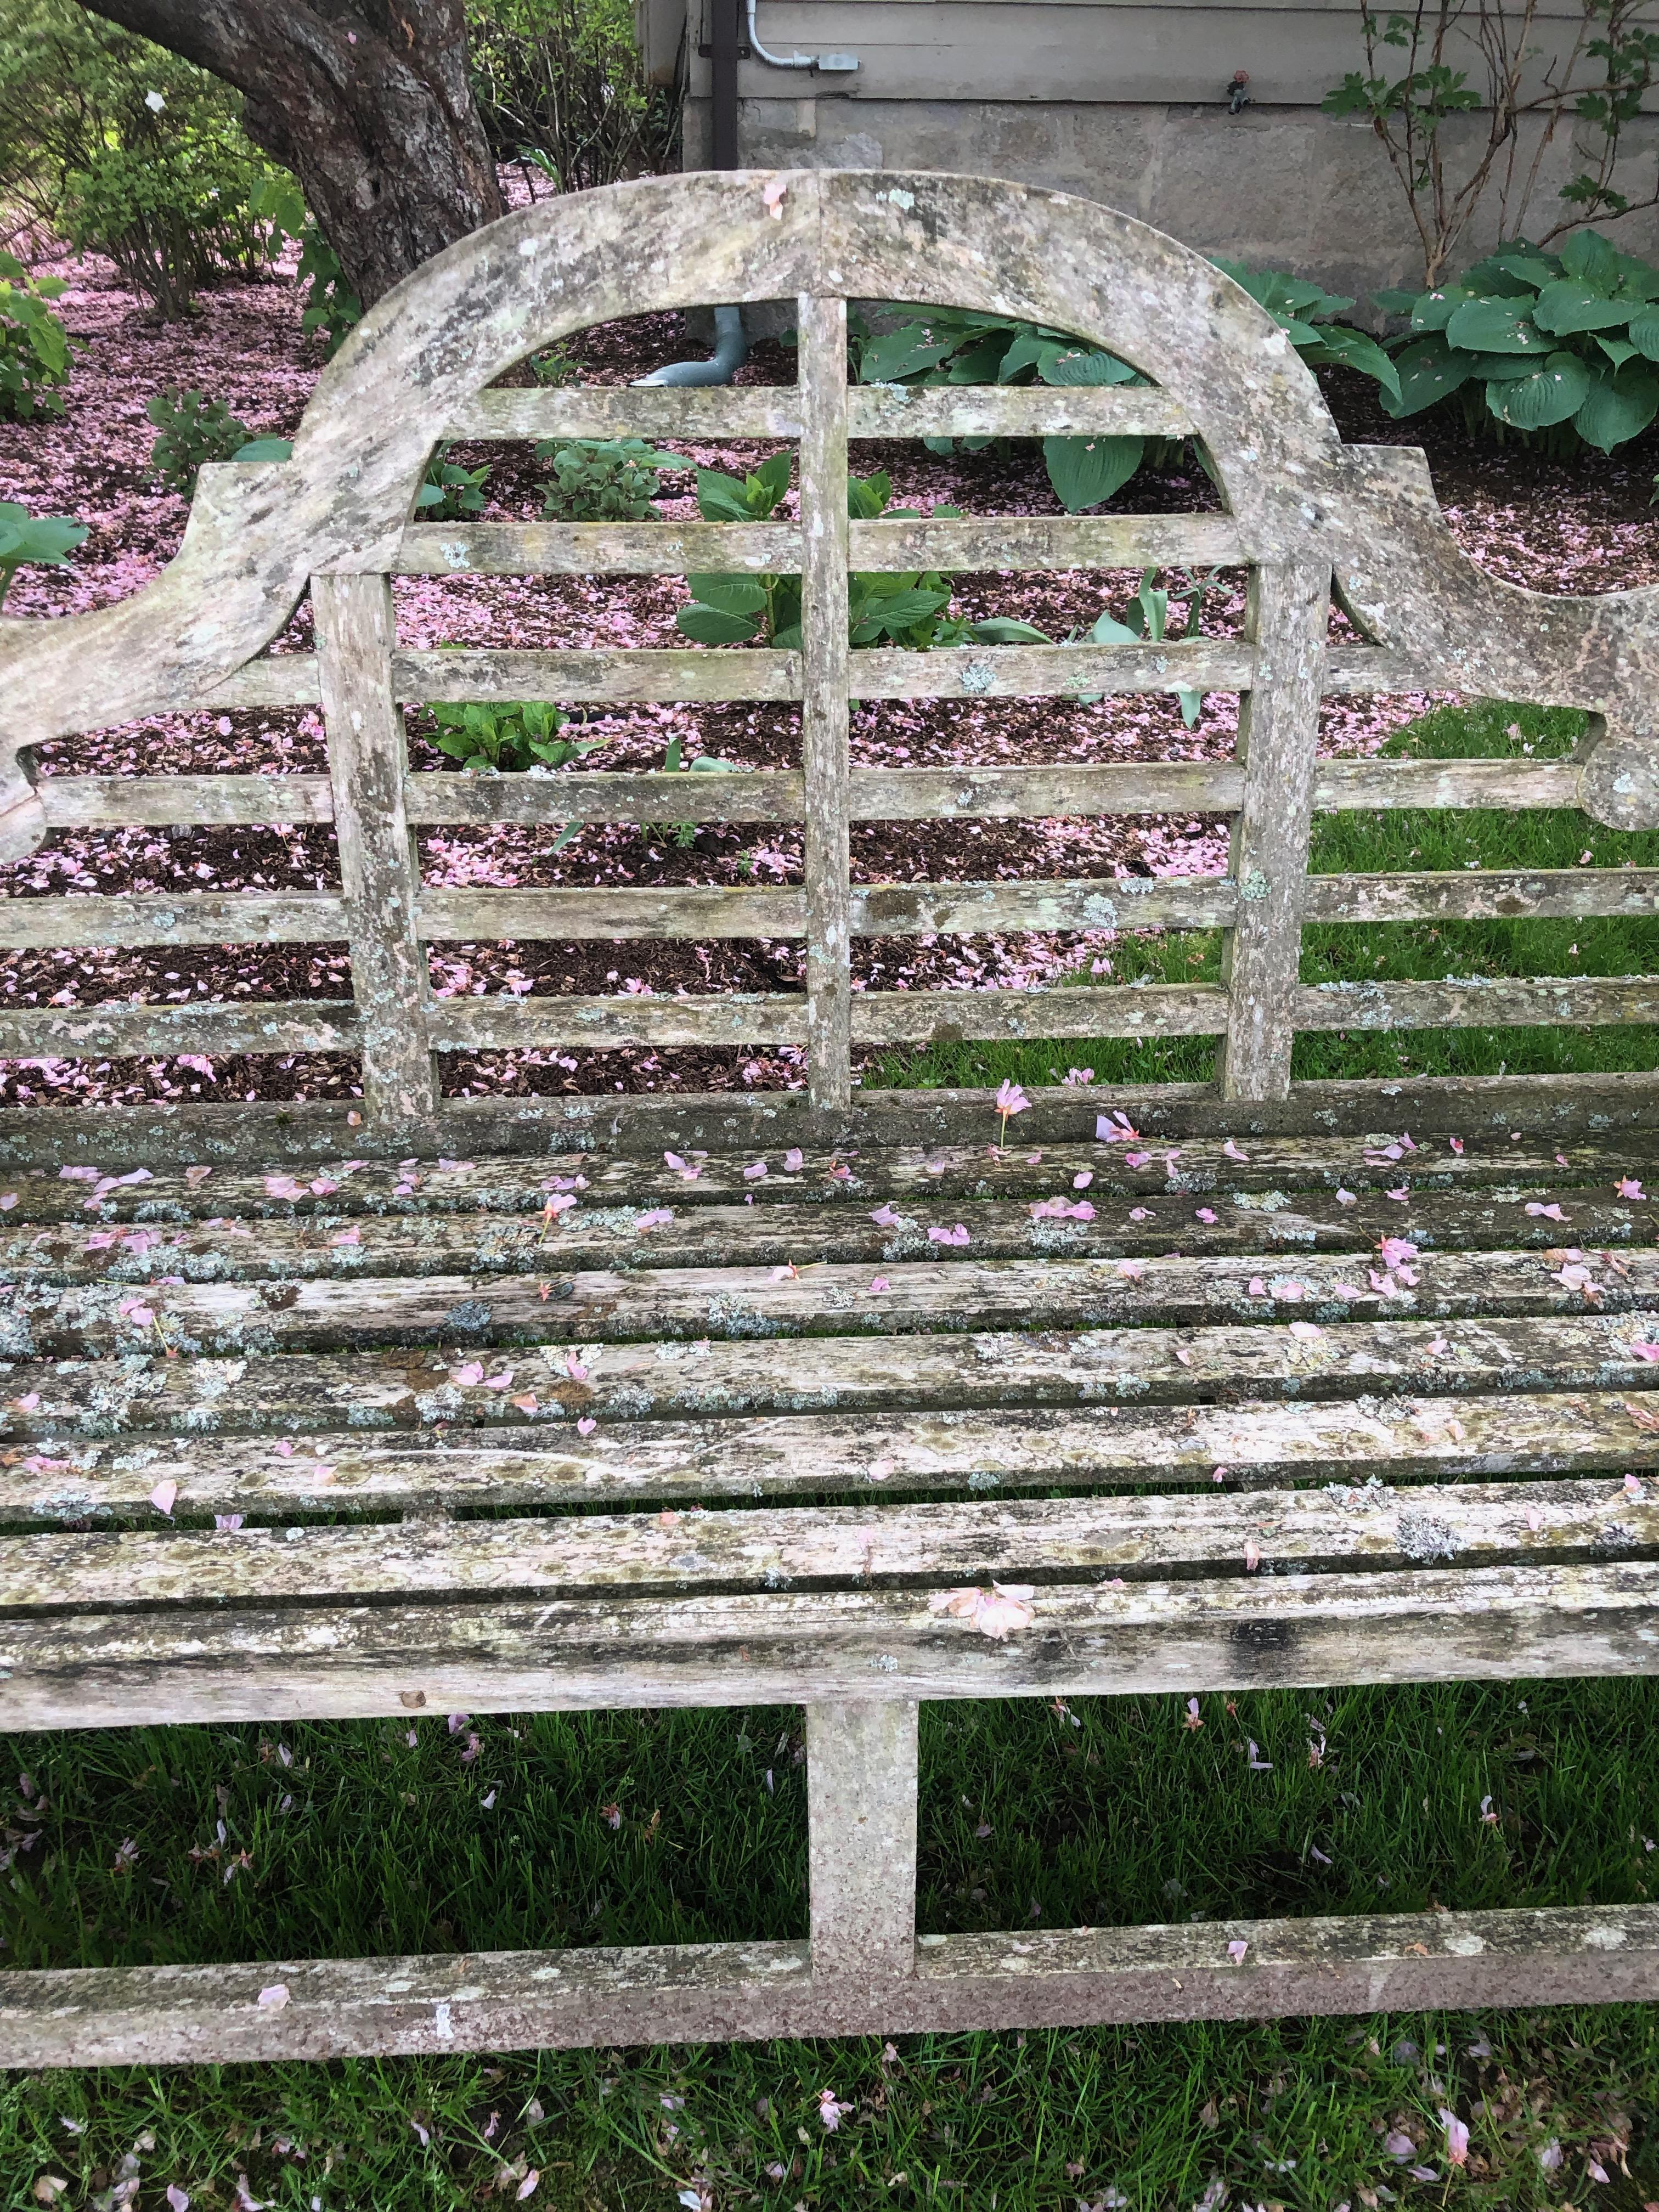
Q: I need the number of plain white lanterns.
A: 0